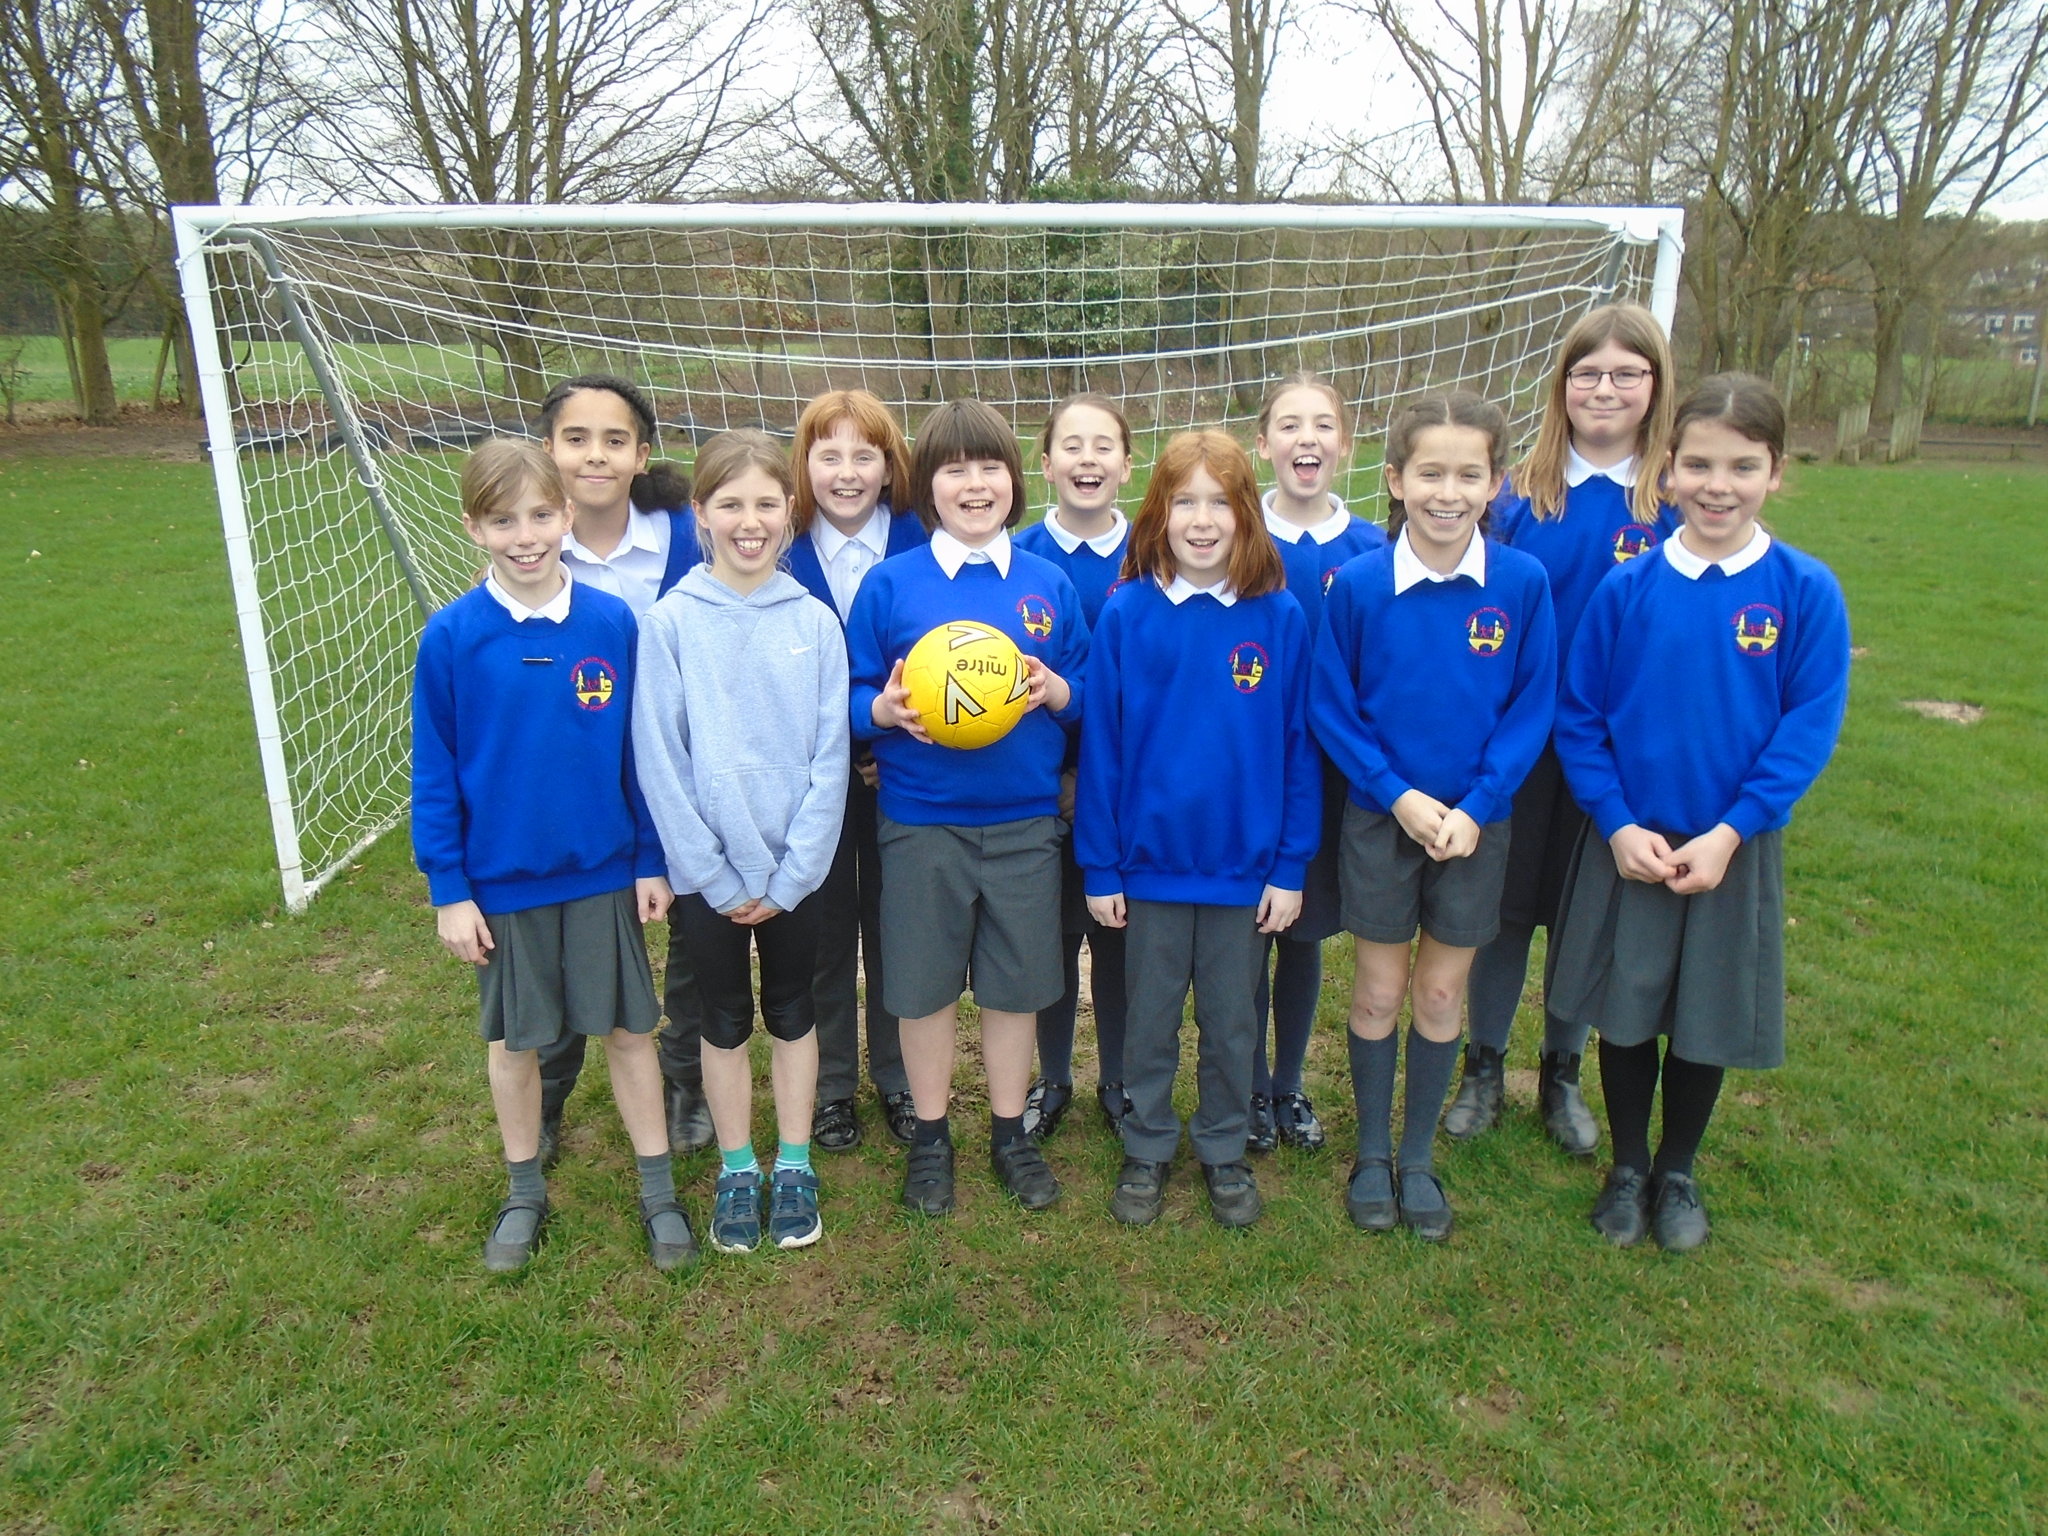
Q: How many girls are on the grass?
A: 11